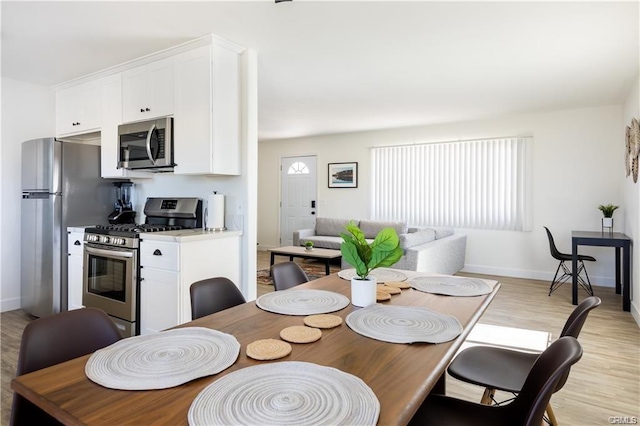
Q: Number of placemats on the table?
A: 6